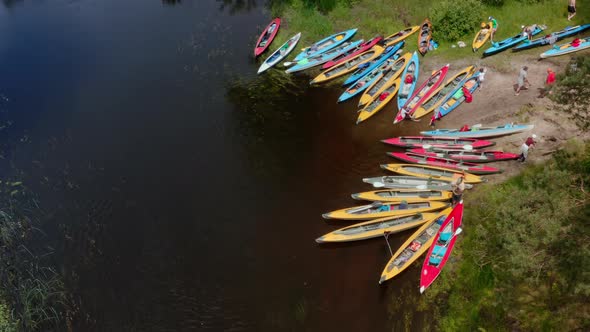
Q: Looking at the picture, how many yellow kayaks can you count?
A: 11